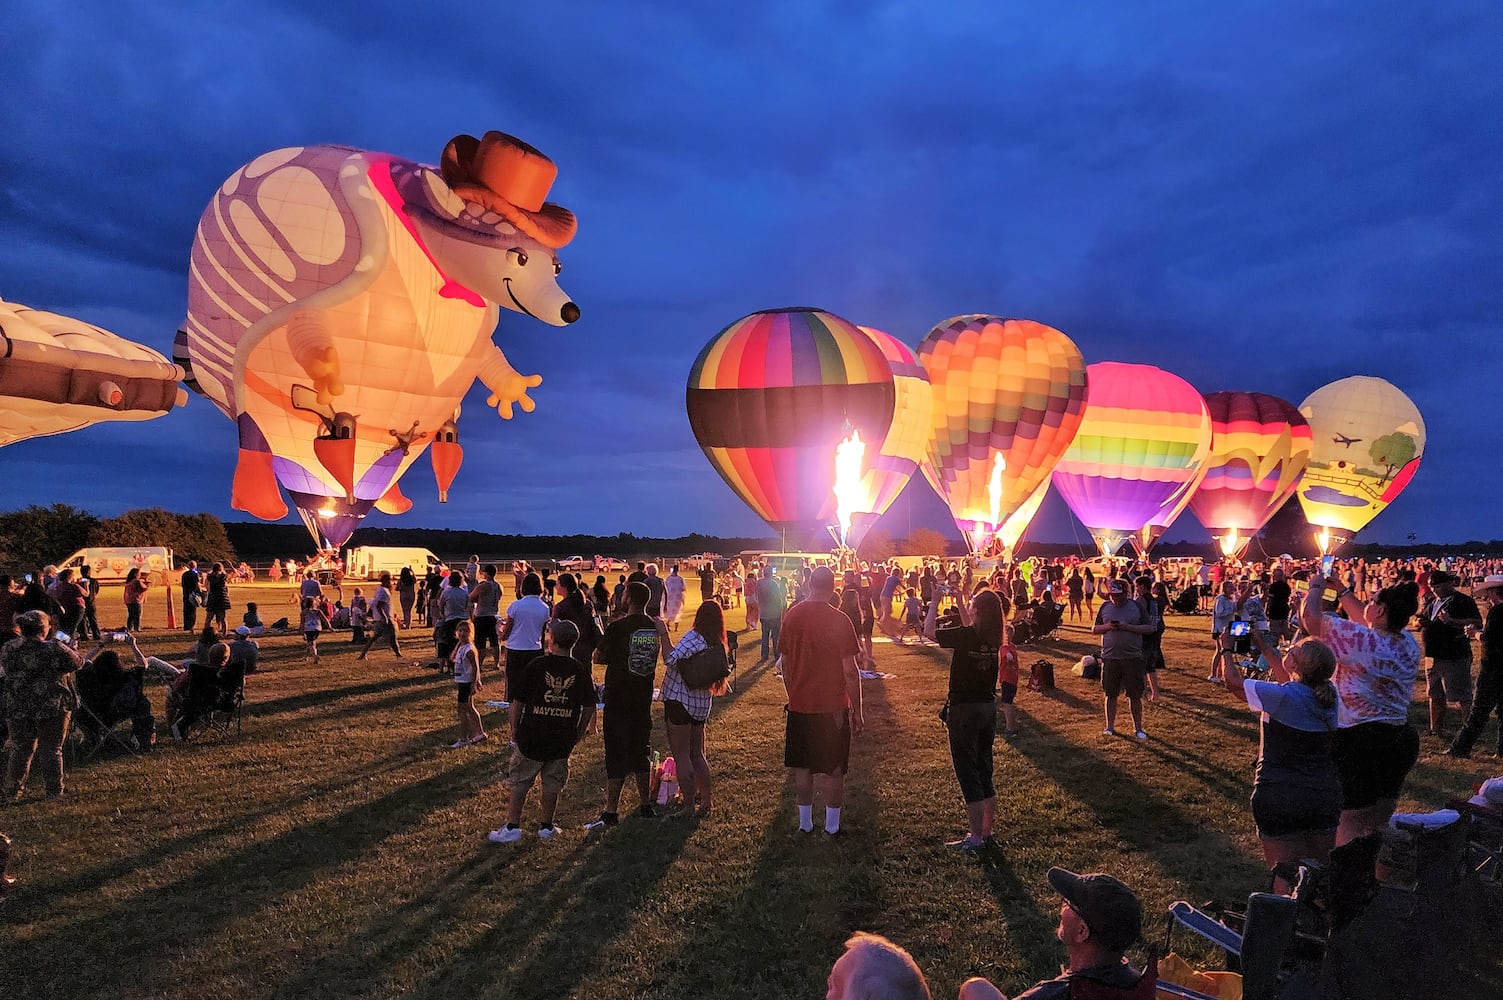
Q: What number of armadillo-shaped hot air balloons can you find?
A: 1